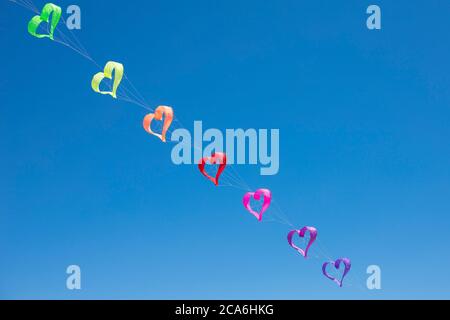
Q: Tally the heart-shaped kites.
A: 7